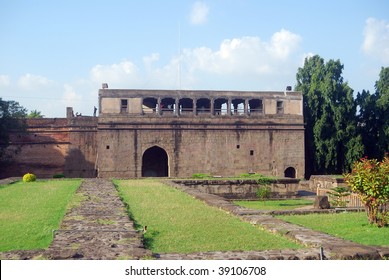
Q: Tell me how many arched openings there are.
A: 9